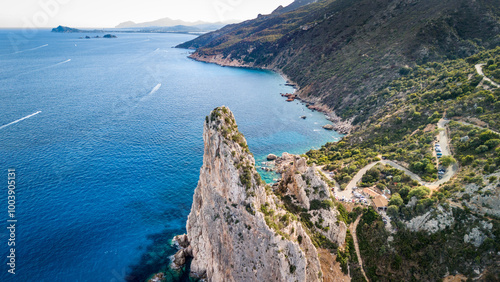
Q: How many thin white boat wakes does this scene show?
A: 4